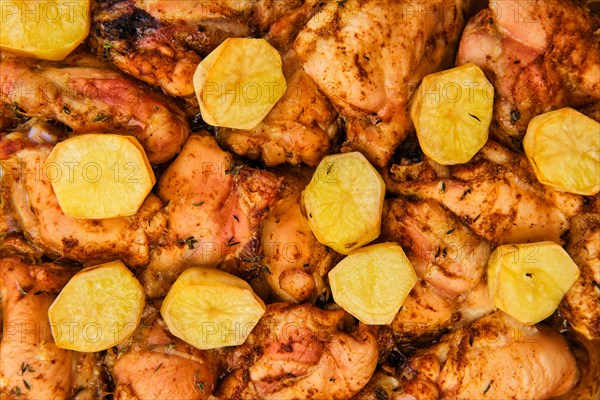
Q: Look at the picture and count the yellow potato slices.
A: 10